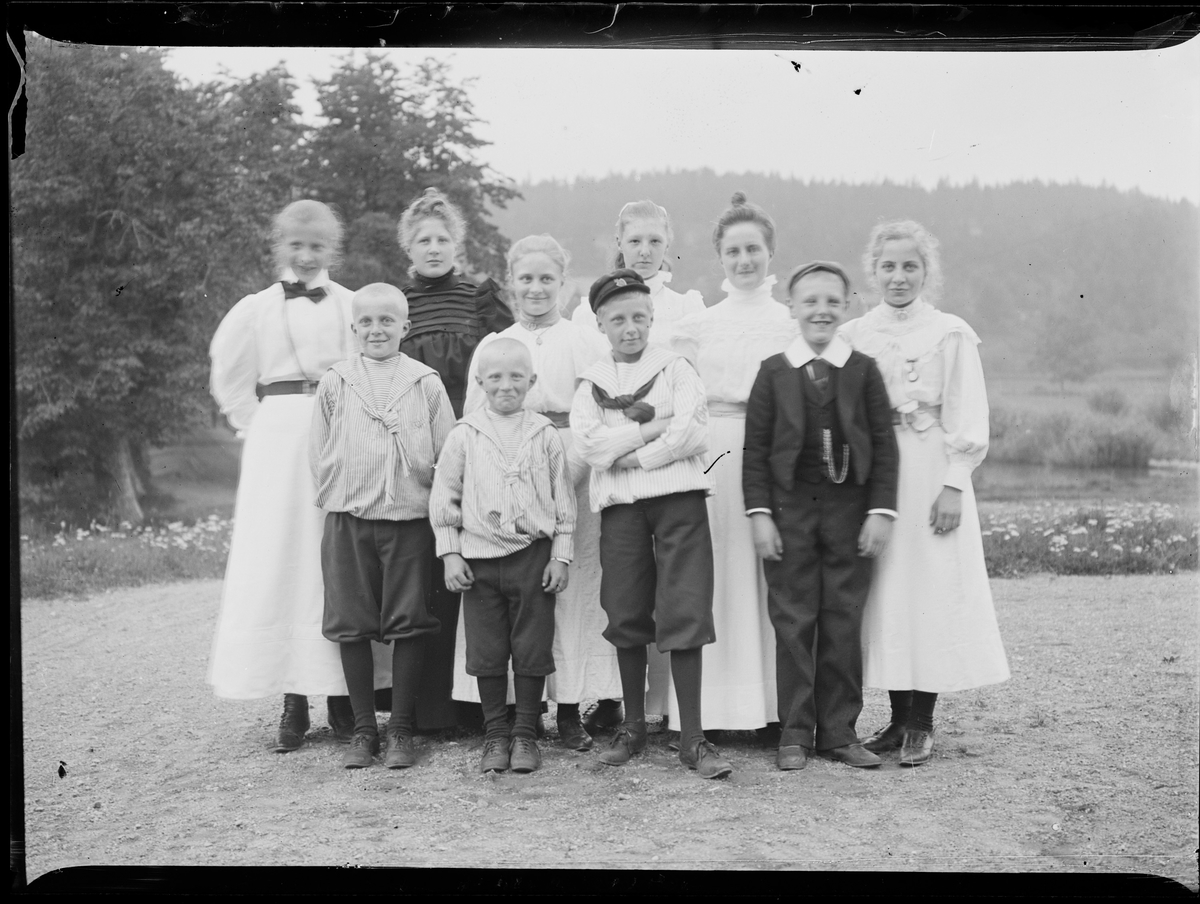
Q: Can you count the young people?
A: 10